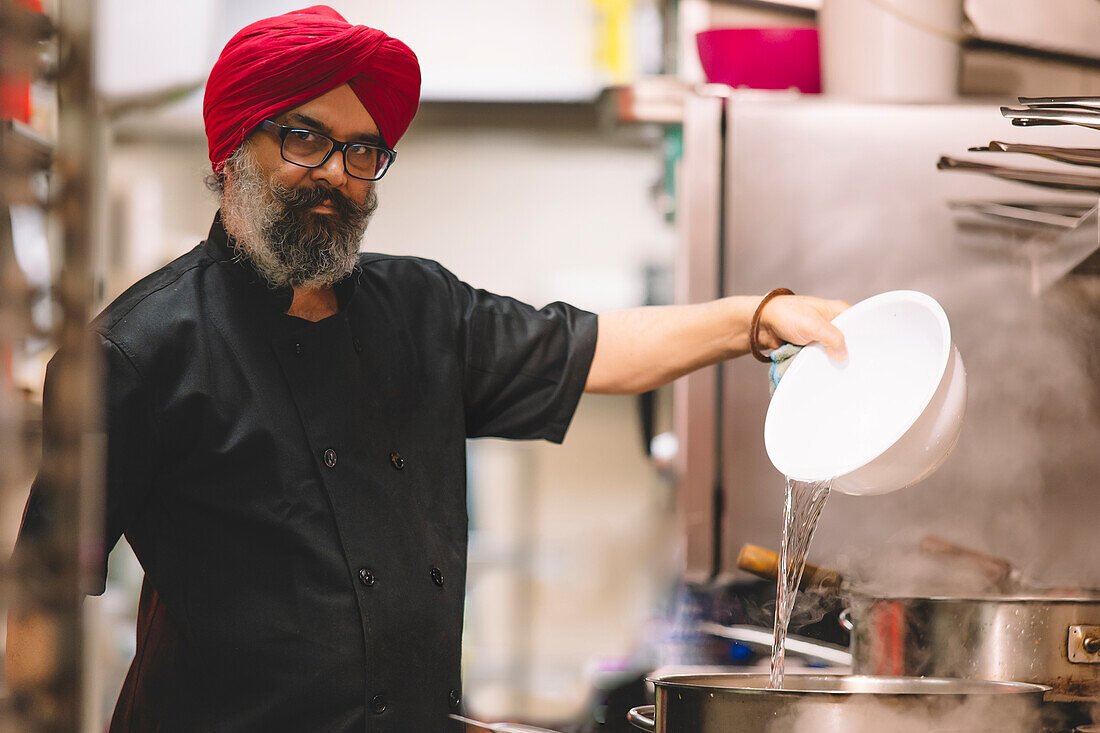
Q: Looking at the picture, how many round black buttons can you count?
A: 8